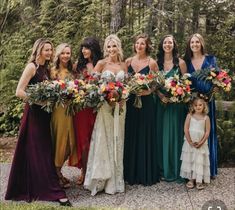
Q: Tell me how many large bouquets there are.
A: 7